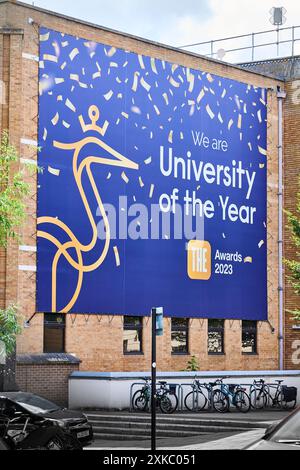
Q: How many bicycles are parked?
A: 5